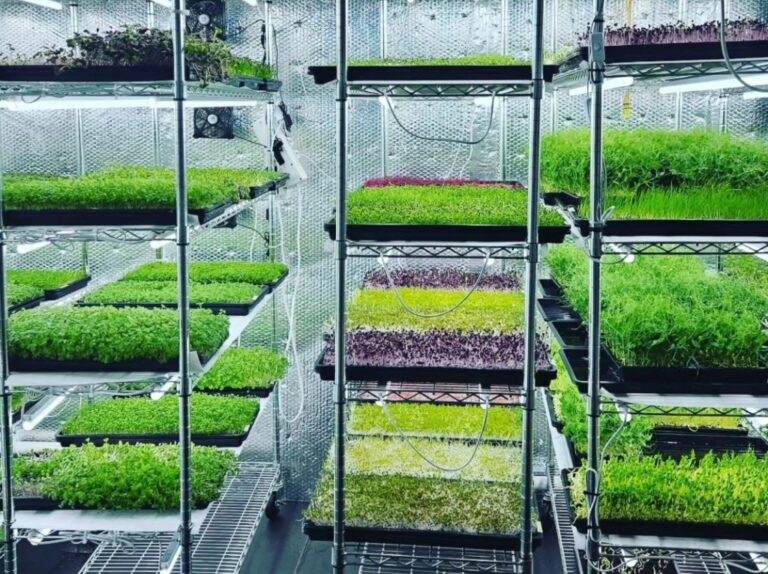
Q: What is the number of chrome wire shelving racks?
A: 3